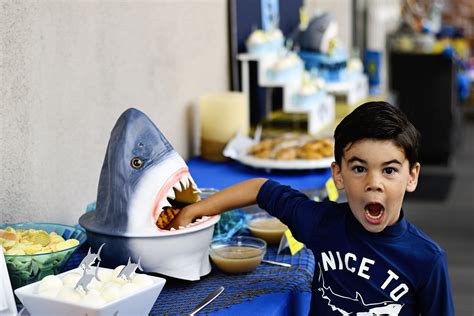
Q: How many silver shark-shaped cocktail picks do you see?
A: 3